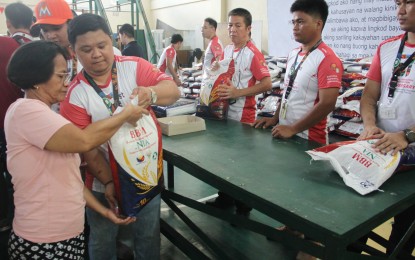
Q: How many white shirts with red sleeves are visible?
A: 6